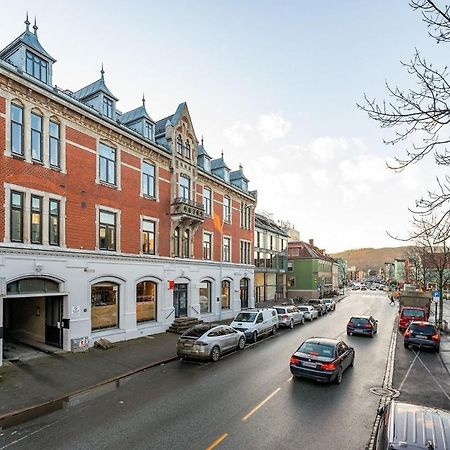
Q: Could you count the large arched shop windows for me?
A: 4